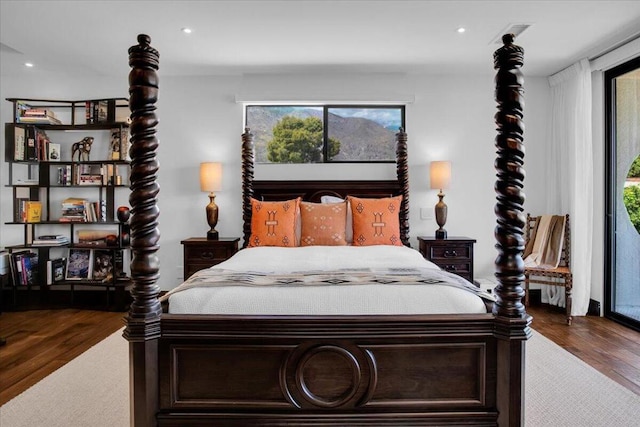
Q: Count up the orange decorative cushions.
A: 3